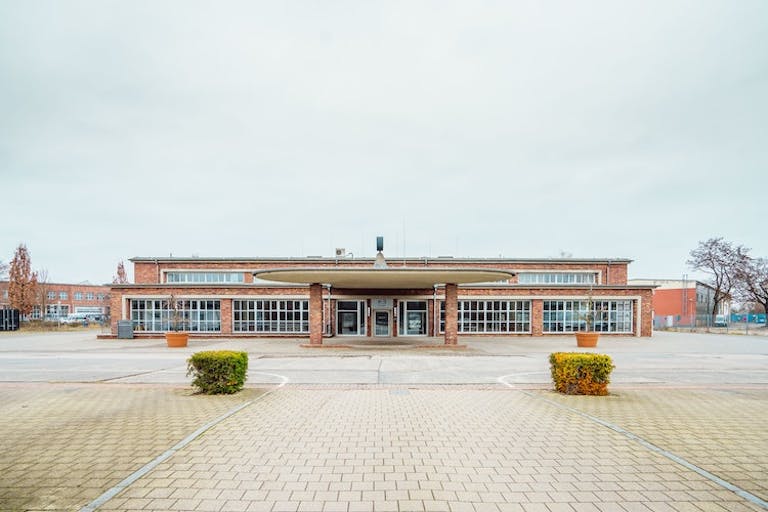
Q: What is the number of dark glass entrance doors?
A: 3